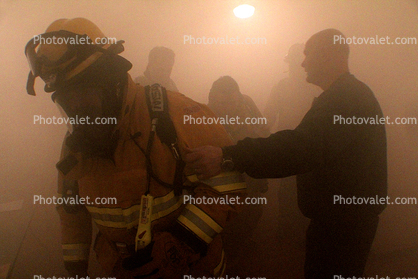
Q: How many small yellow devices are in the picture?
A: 1